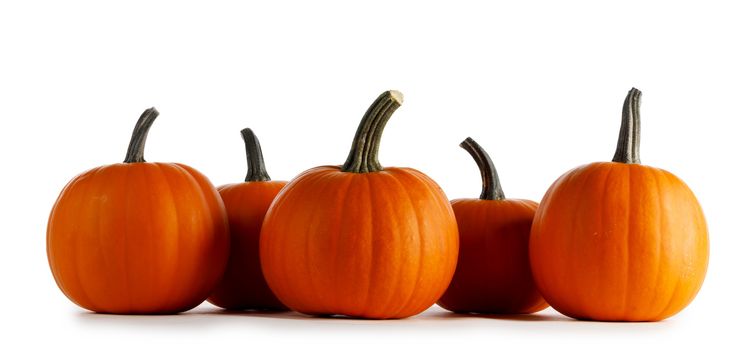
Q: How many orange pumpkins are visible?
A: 5